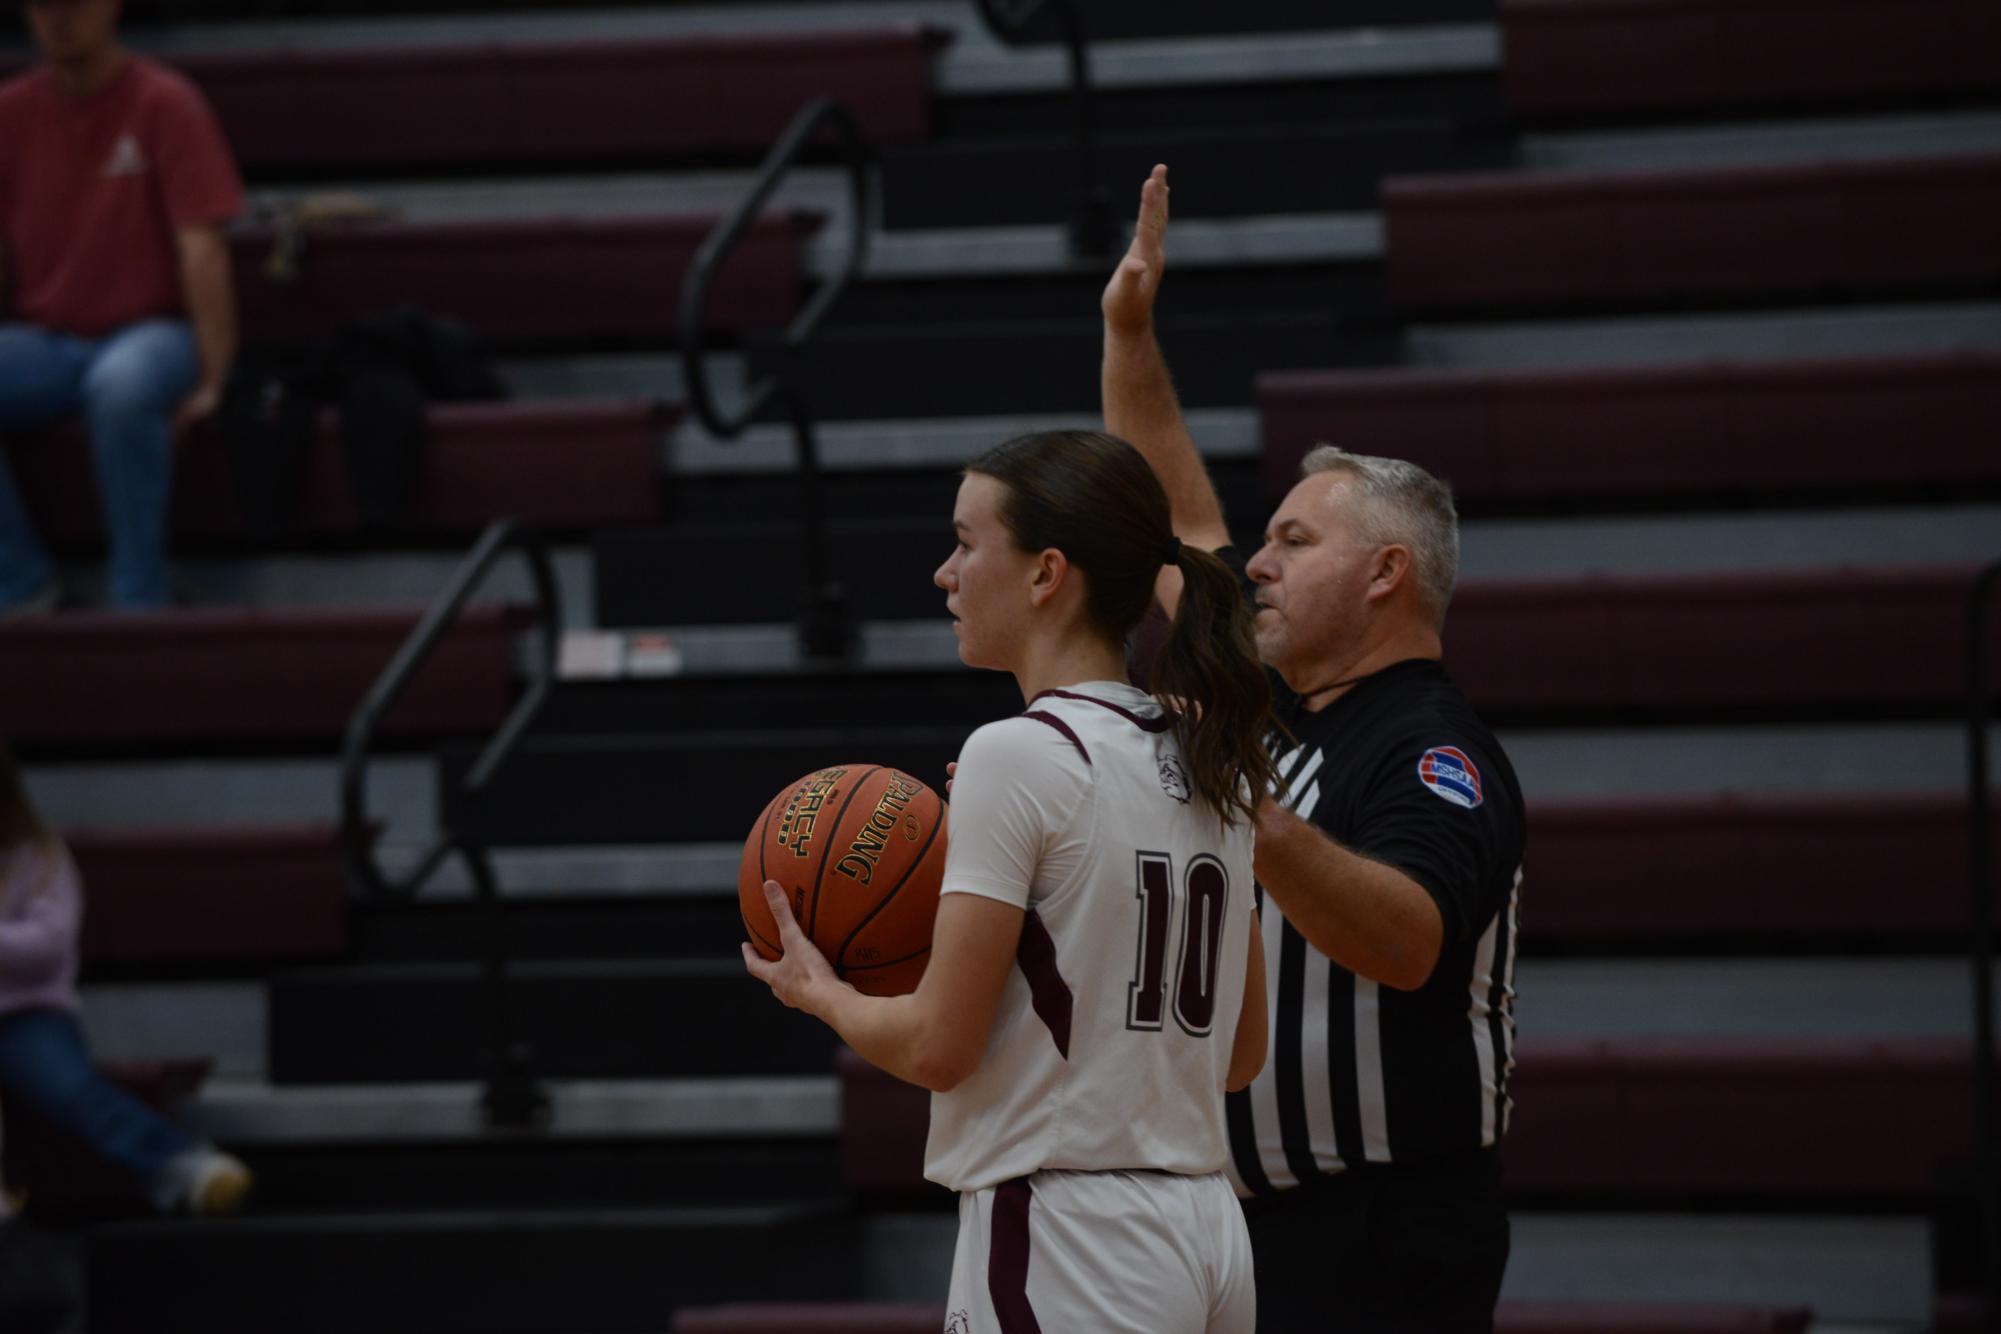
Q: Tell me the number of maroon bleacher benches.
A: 13